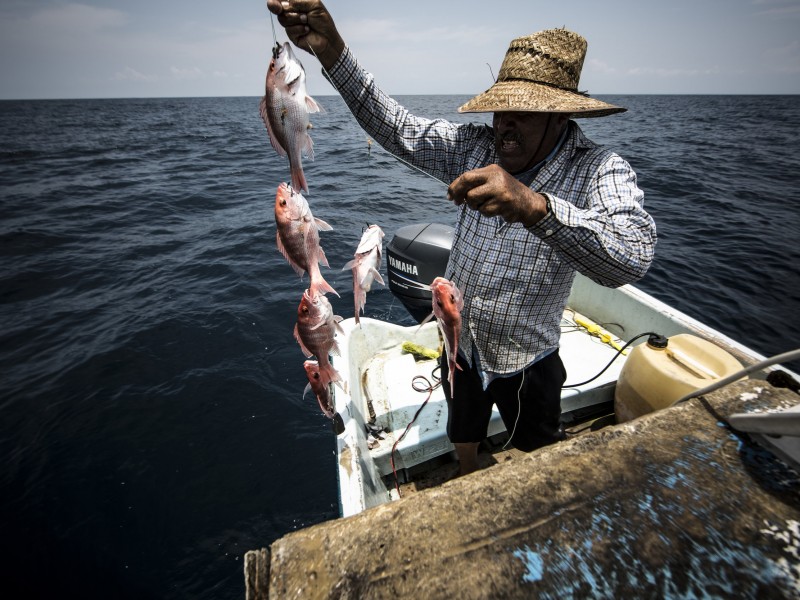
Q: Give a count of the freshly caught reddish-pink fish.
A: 6